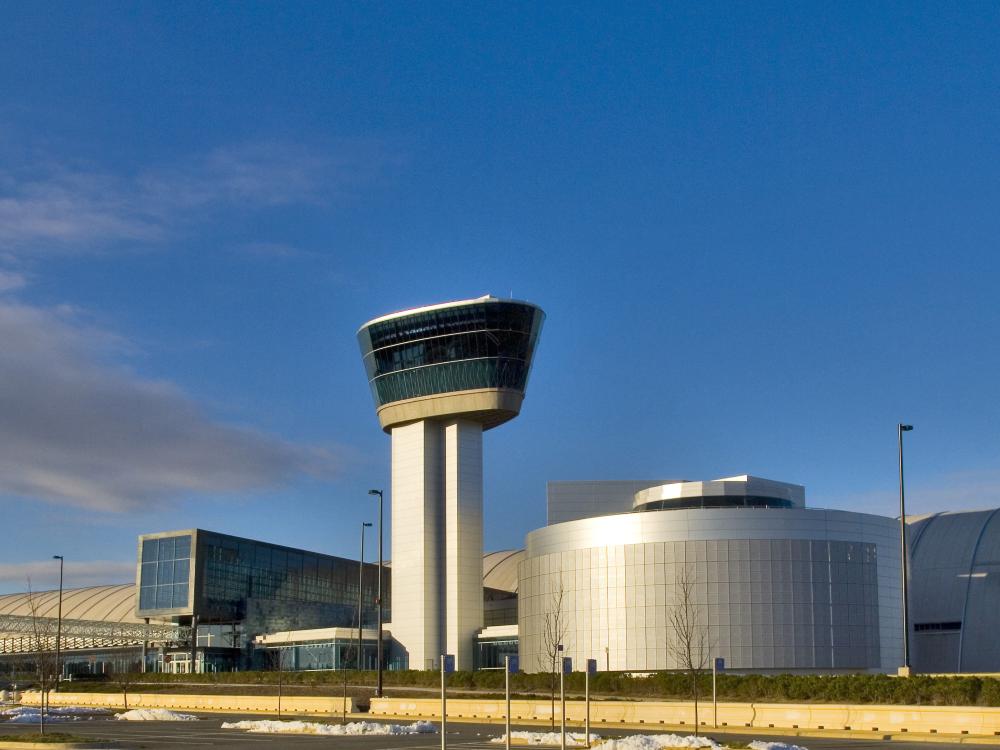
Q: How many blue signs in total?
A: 5